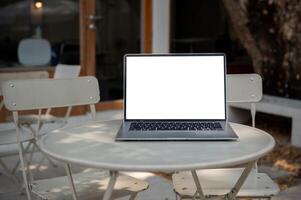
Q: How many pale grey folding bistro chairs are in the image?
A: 4